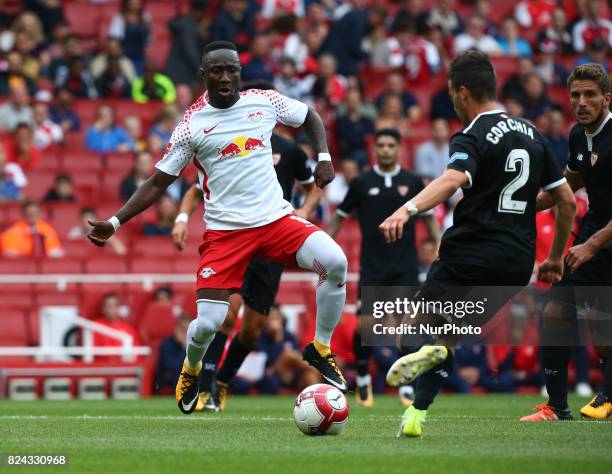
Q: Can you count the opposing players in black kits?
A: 4